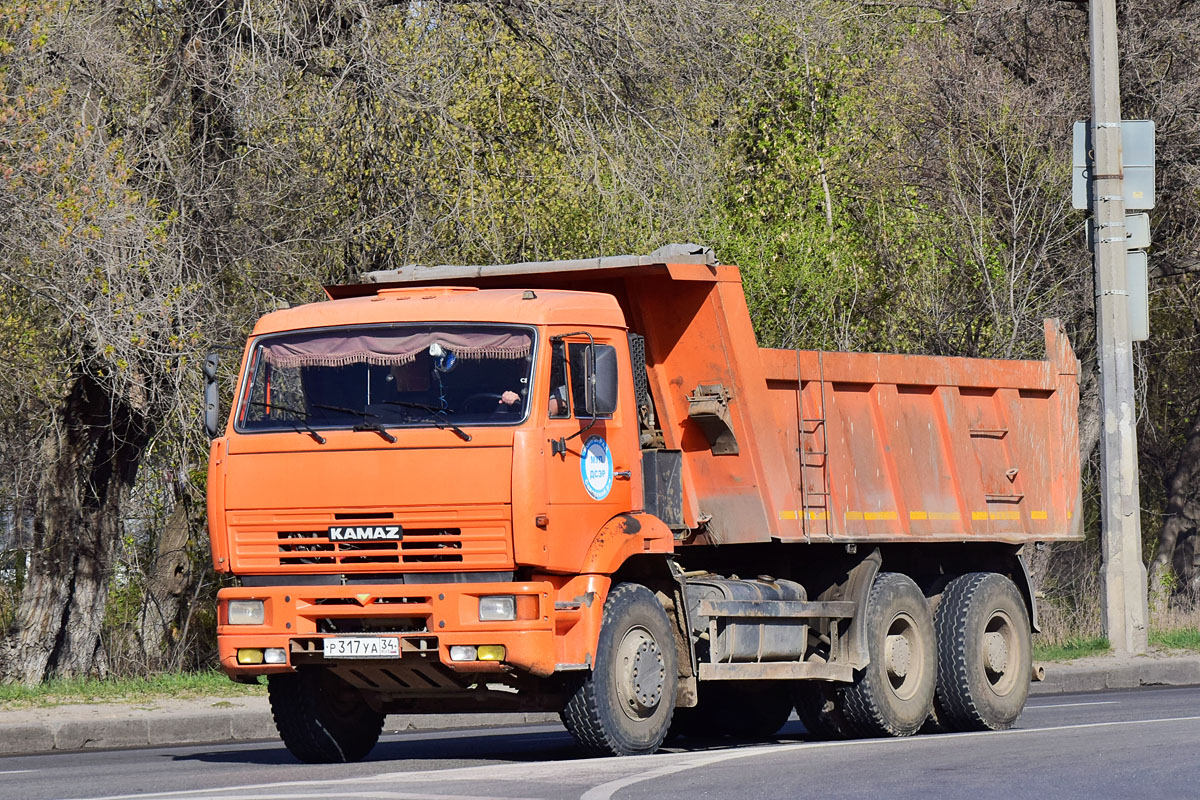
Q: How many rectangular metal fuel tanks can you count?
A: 1